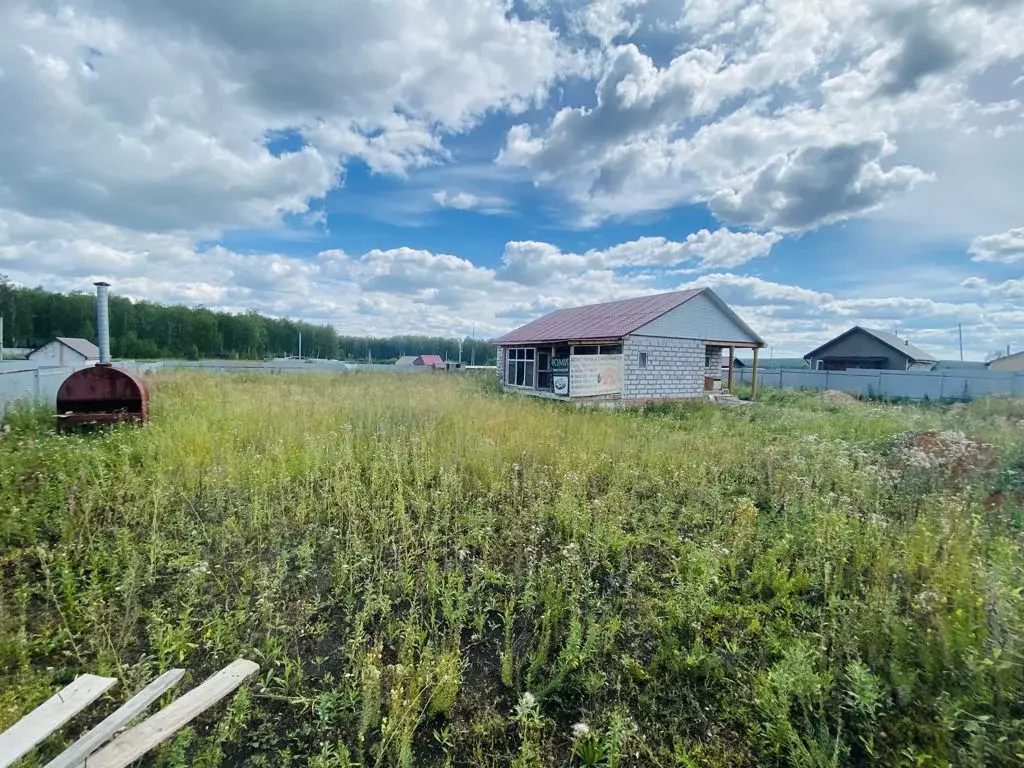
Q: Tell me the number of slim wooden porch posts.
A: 2